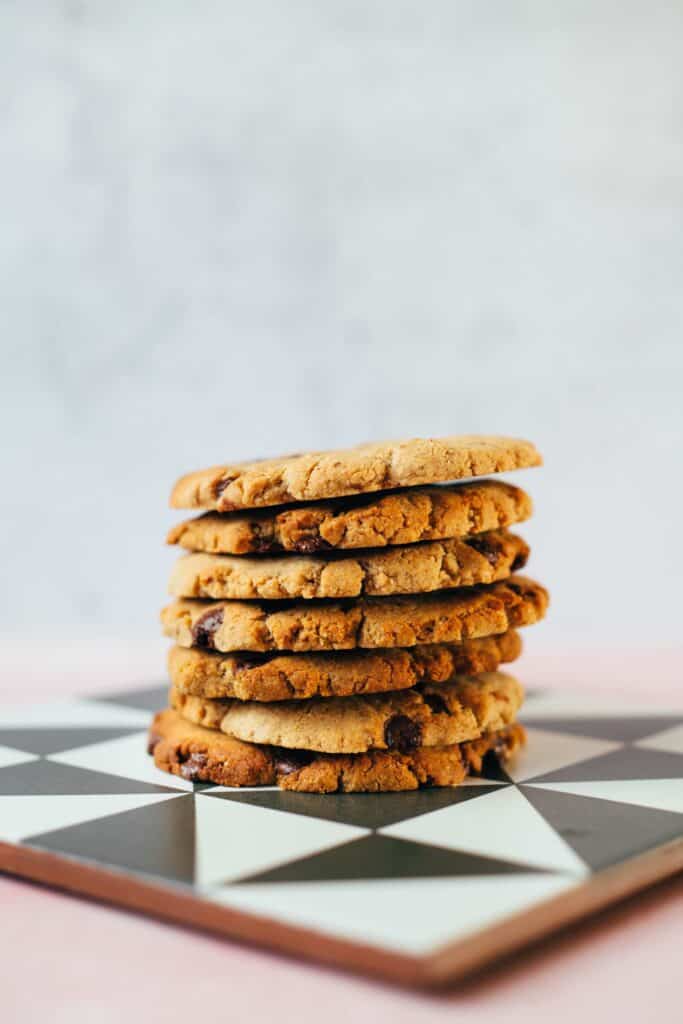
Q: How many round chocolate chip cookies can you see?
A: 7